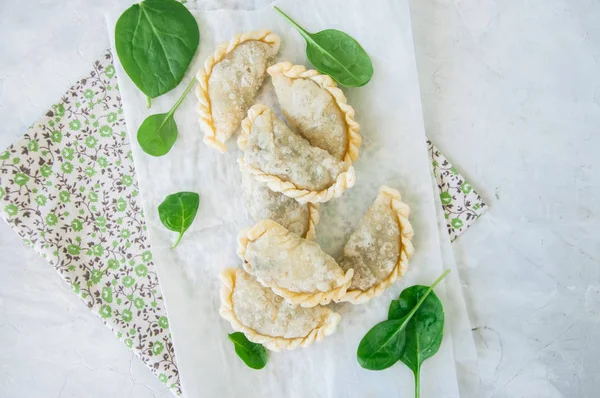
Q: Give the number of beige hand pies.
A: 7